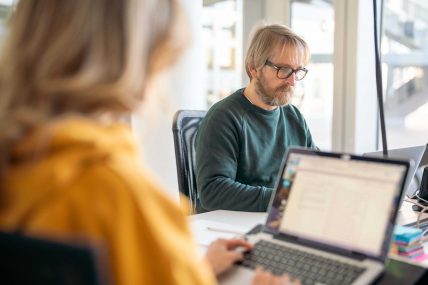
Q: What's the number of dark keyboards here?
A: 1